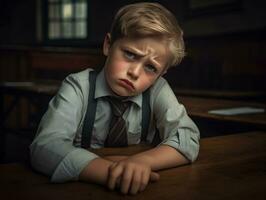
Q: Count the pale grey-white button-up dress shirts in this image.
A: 1